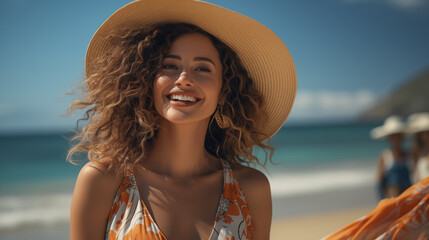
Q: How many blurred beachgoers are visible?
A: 2